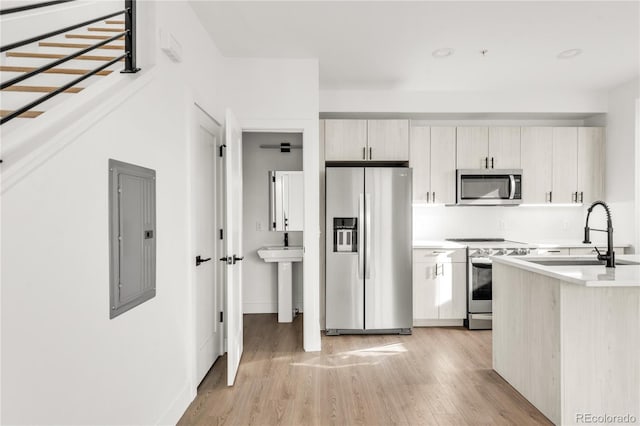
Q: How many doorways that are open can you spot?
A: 1